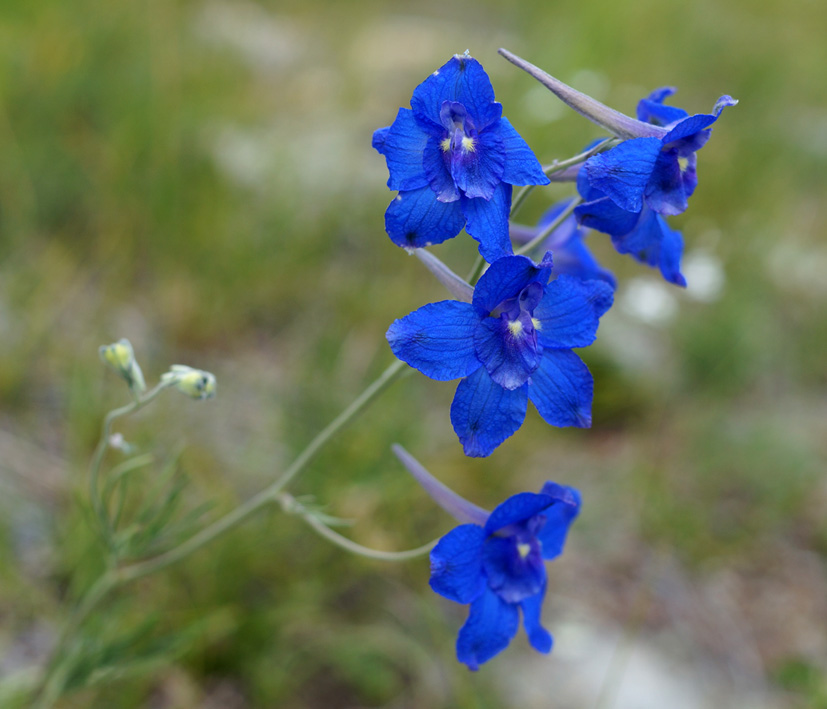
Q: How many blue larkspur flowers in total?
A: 5